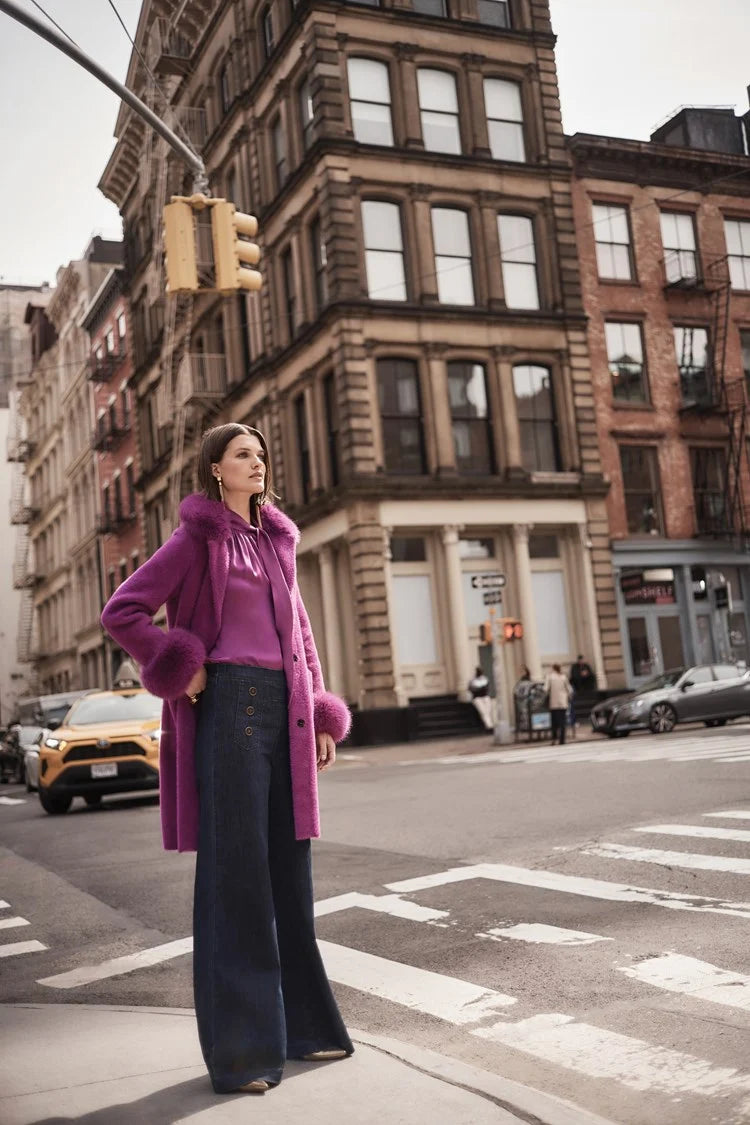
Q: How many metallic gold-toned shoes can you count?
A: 2